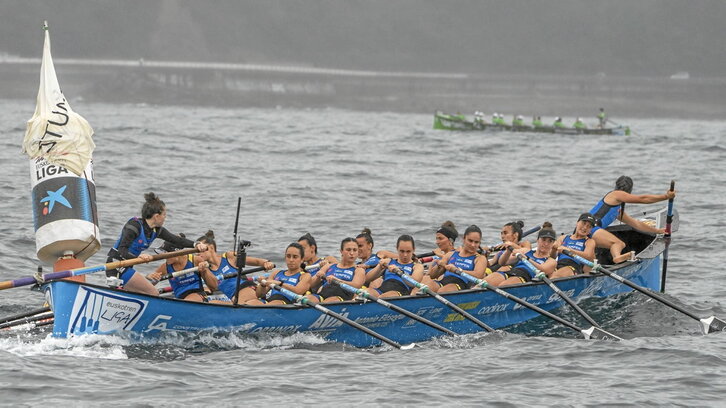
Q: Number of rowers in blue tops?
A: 14